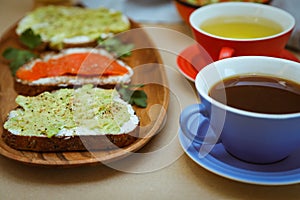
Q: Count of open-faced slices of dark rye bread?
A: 3